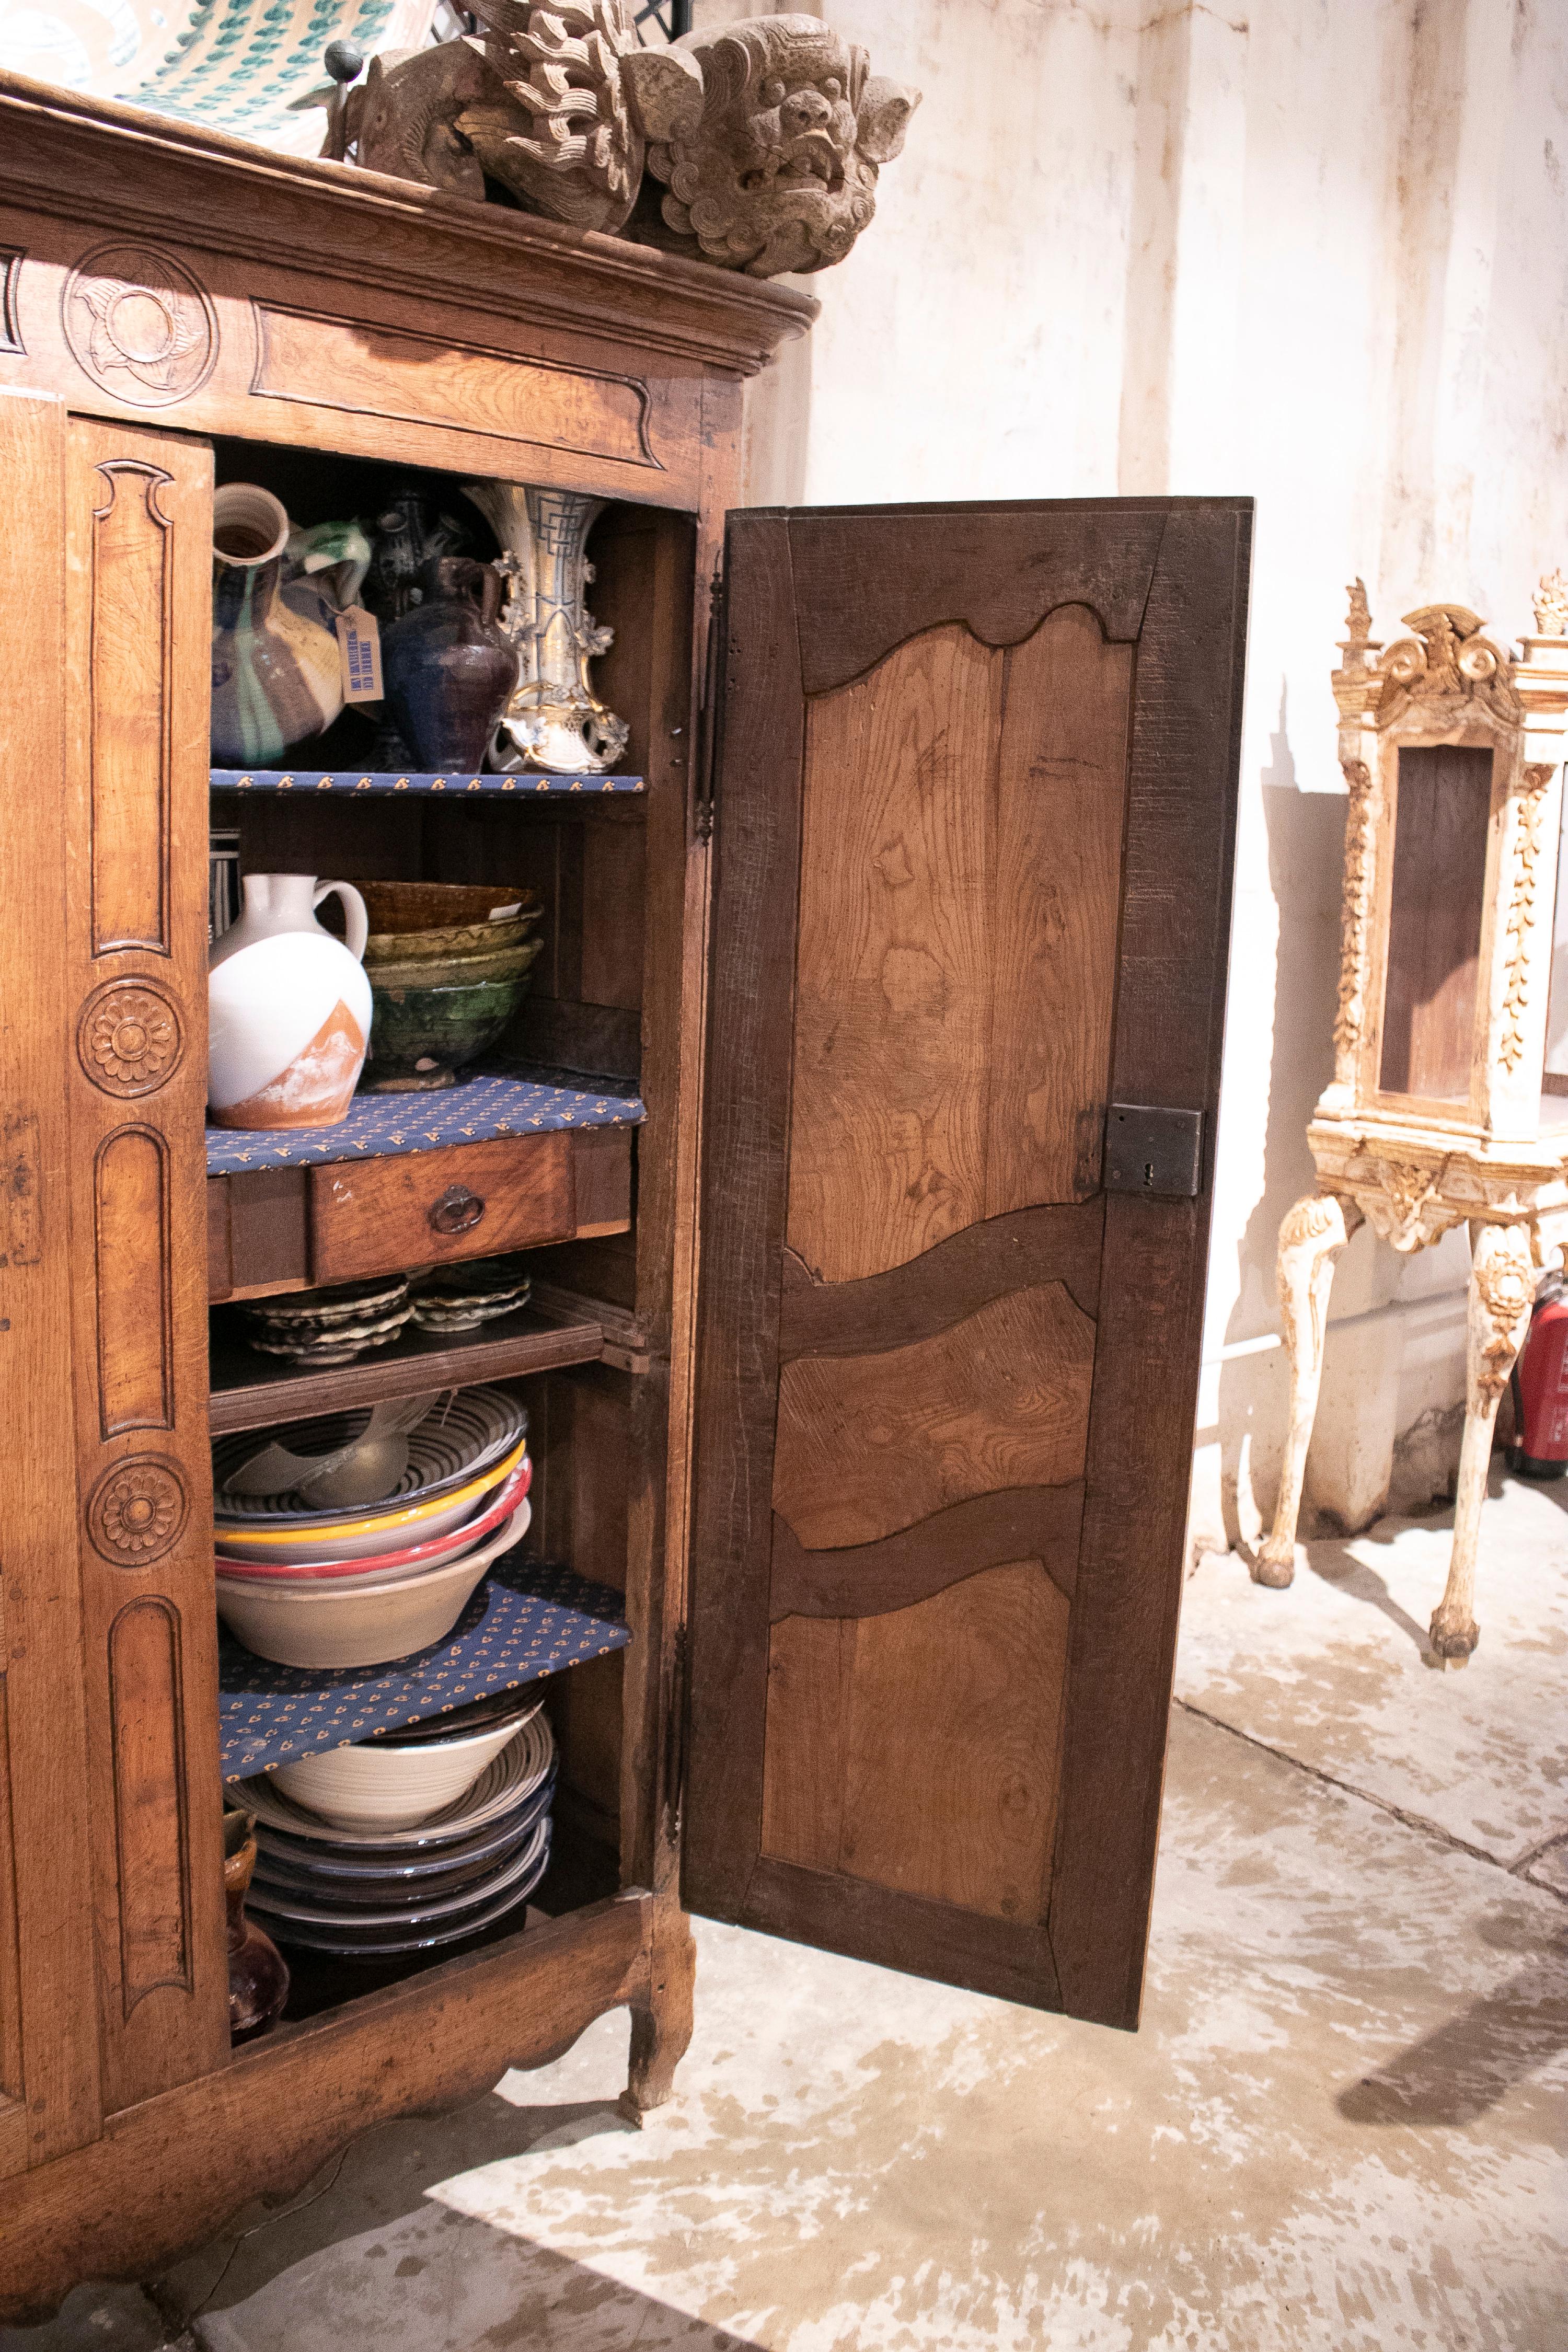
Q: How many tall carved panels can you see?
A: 3